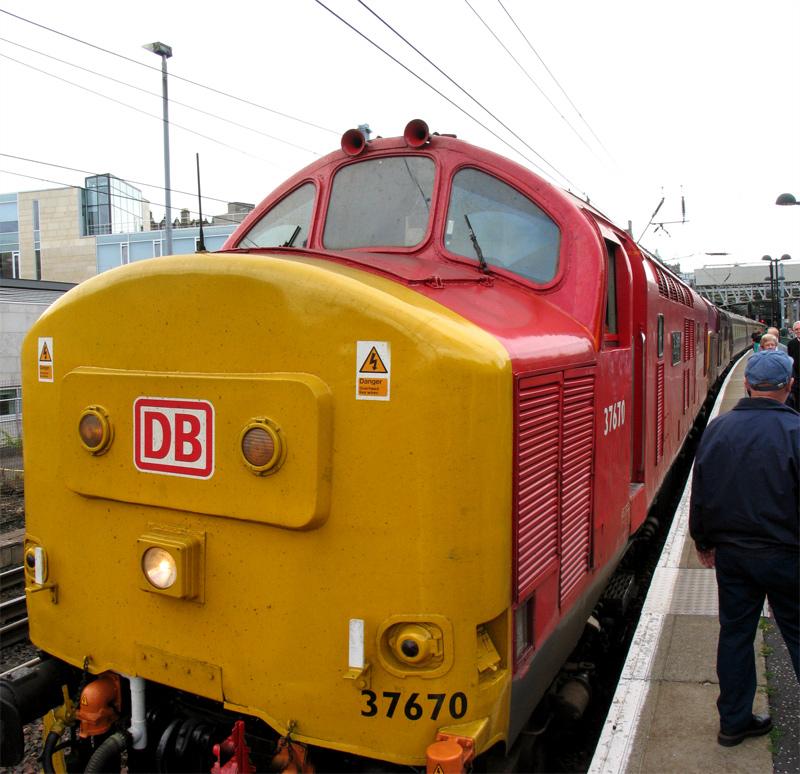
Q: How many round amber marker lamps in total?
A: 2